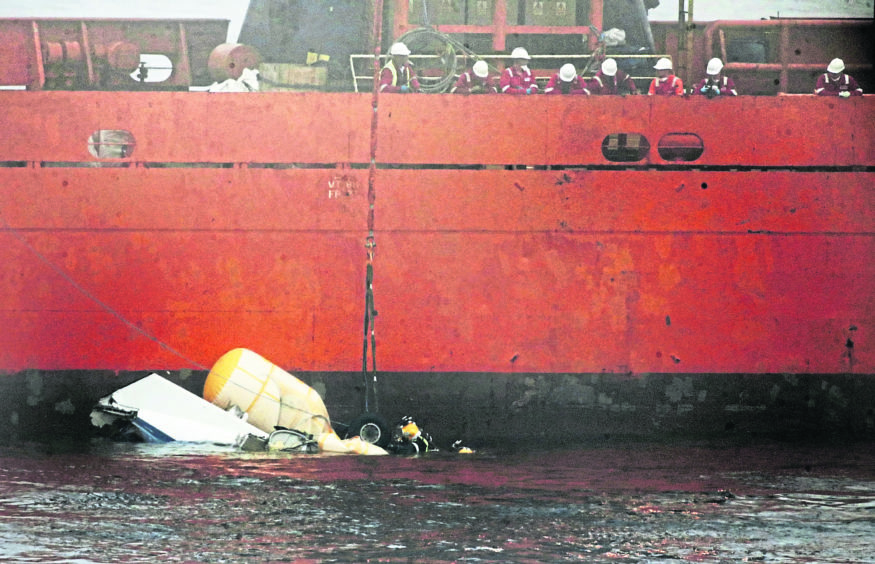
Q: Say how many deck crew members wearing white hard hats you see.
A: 8